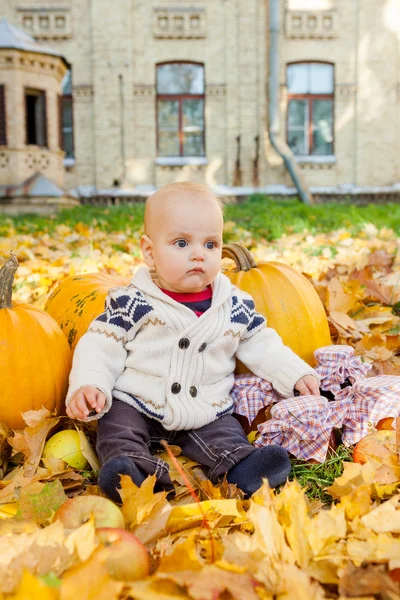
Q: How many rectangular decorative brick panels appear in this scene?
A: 3